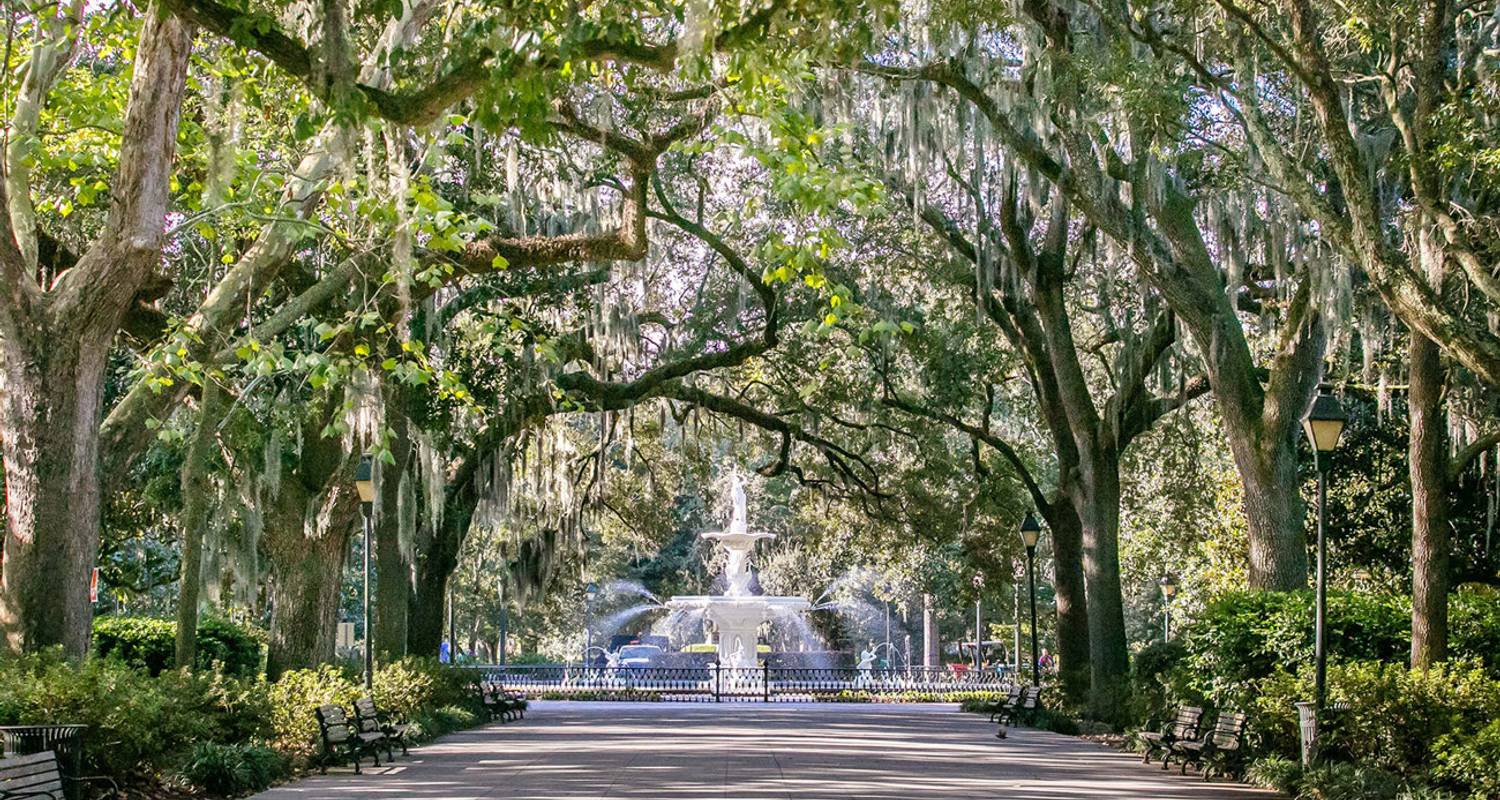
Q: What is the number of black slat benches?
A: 9